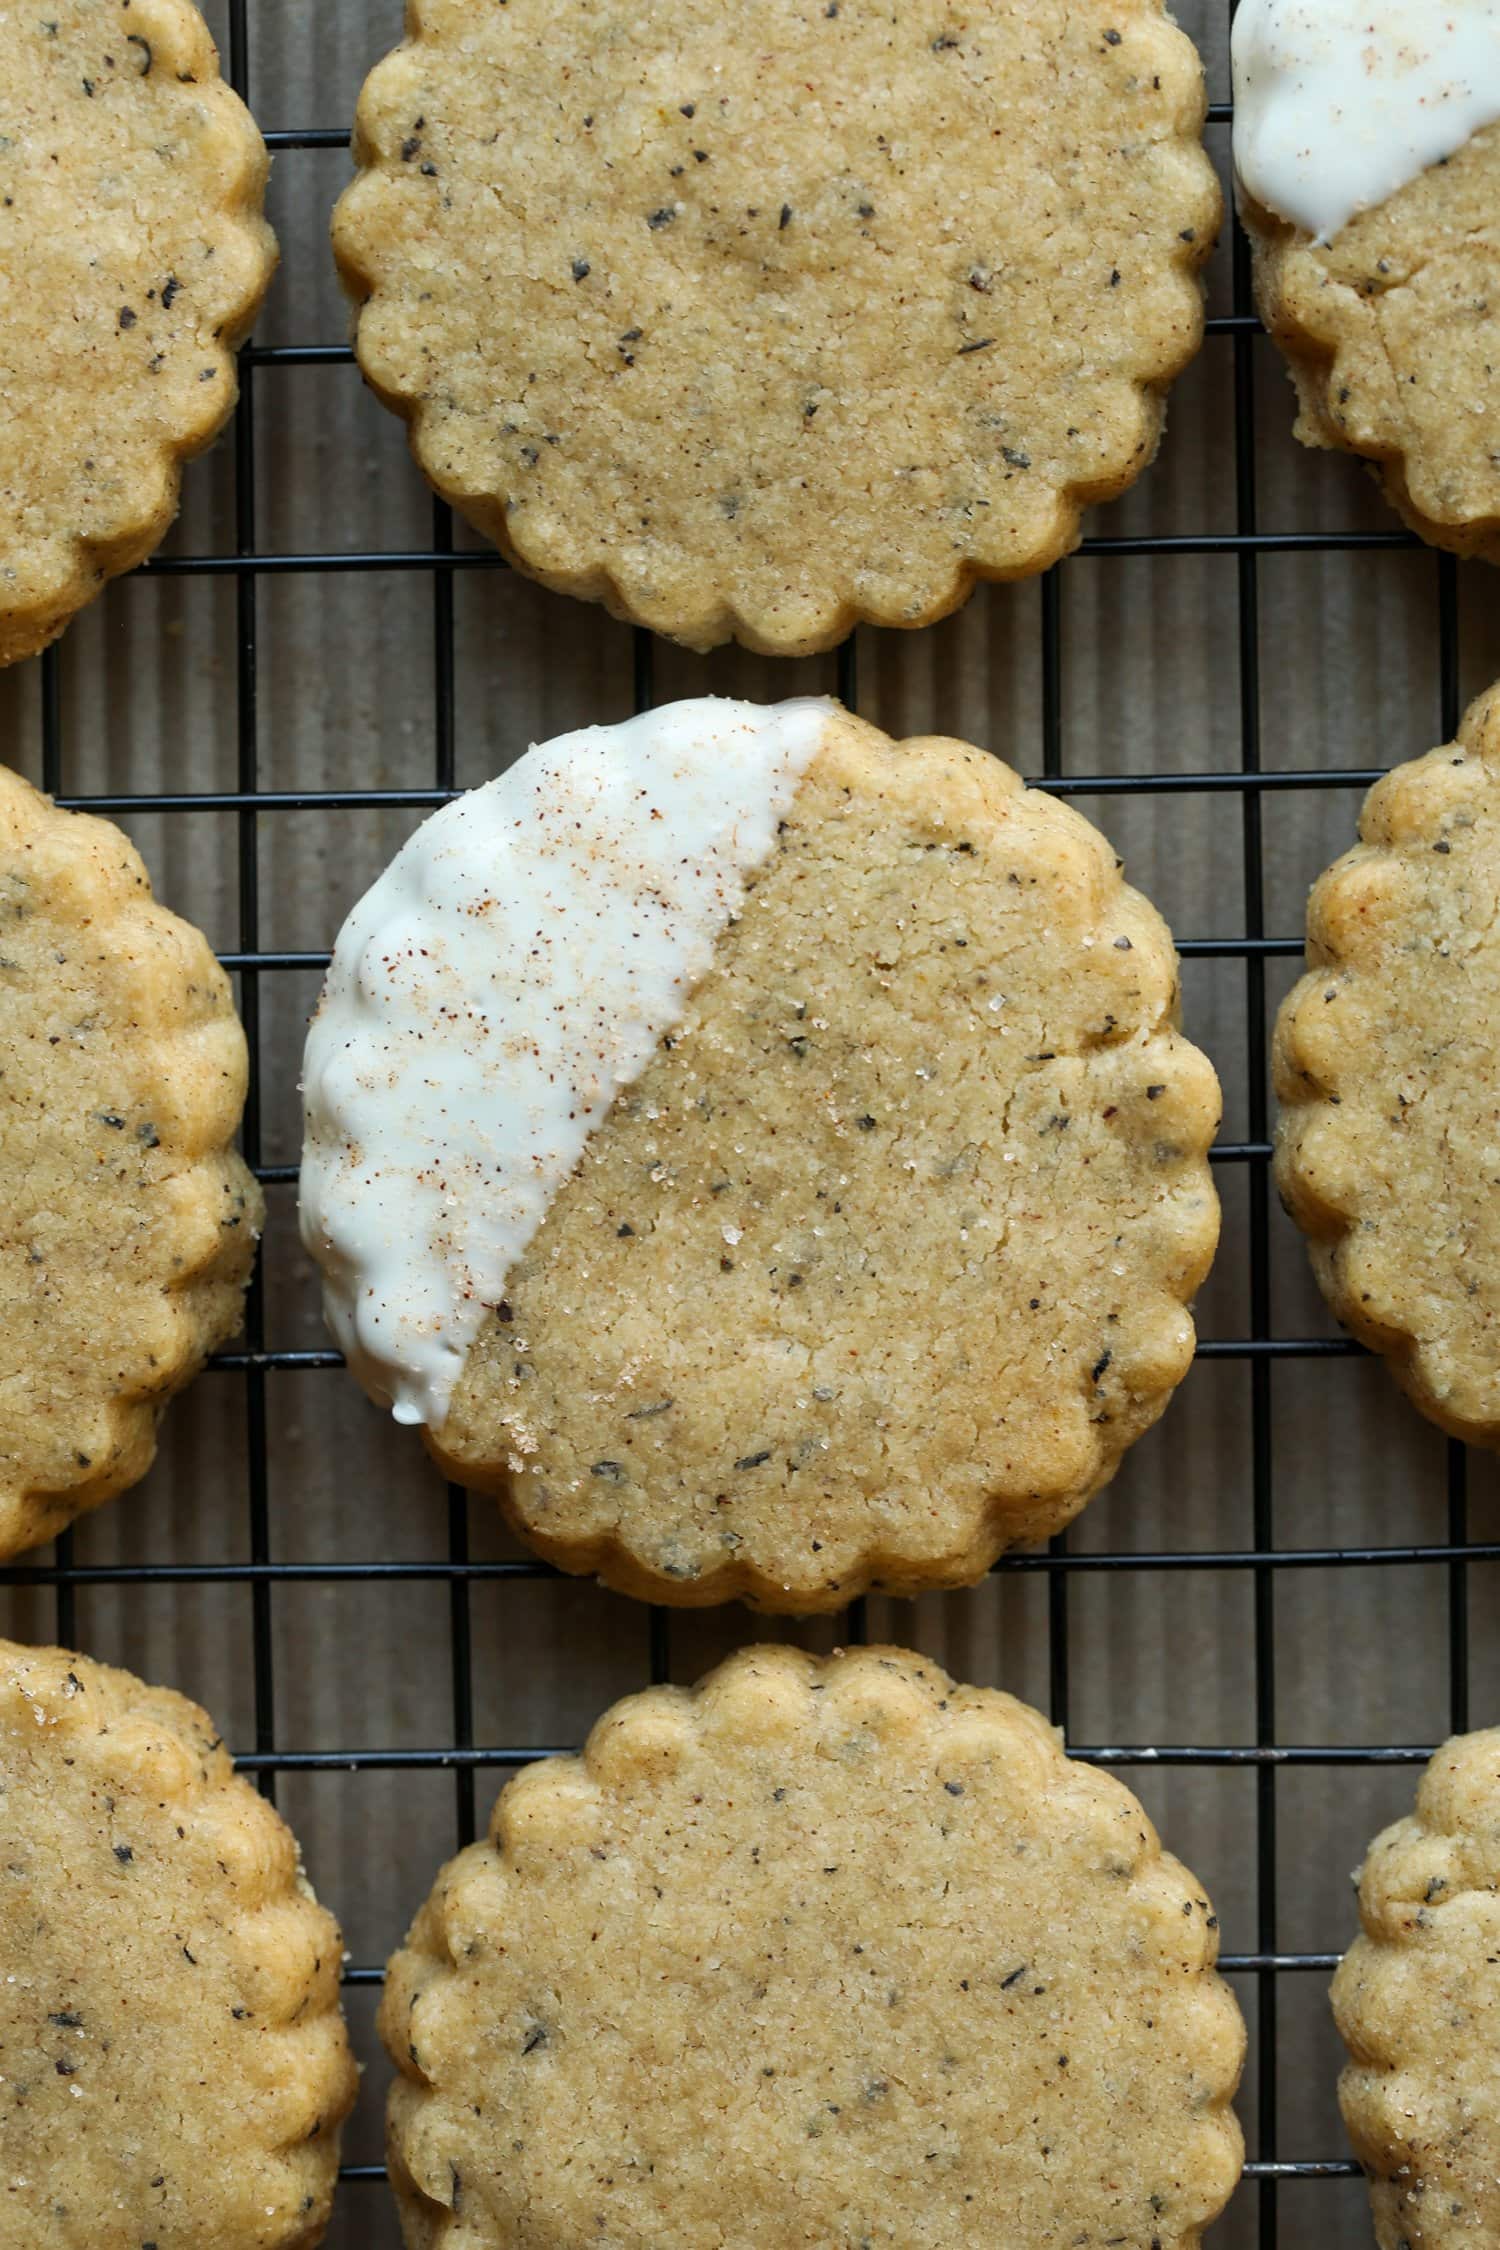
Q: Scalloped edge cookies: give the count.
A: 9